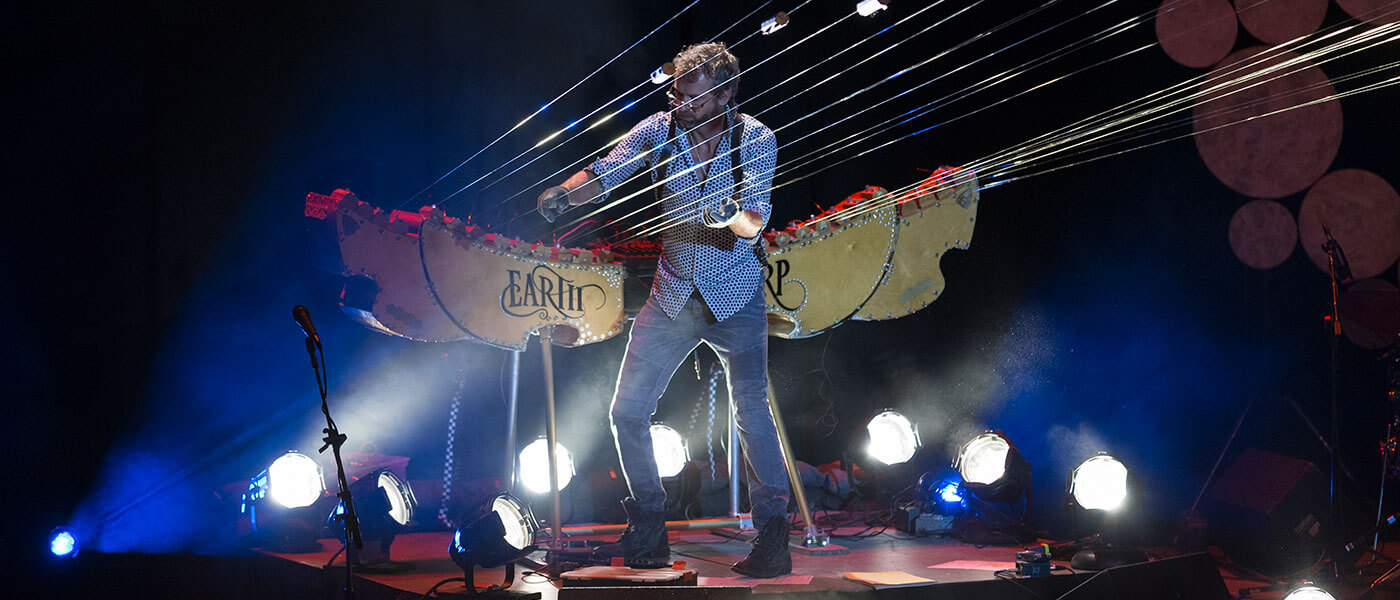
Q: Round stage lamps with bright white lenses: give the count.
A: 9